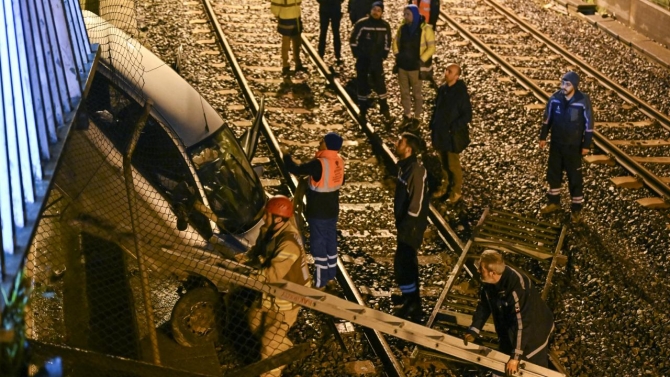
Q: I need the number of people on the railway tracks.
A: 12